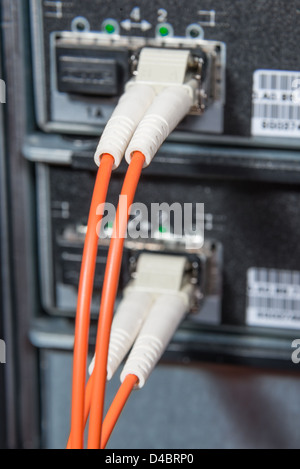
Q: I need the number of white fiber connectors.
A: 4